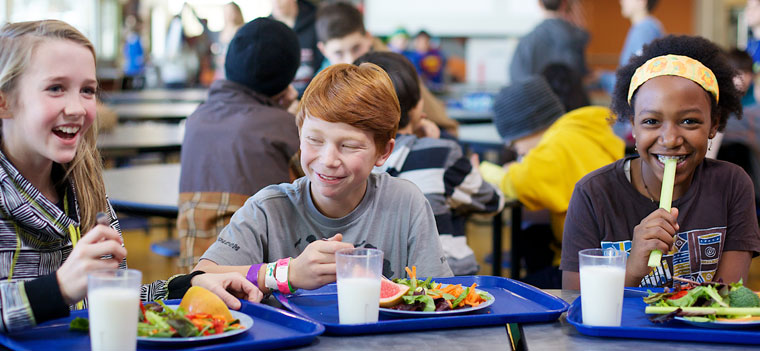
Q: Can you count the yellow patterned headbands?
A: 1